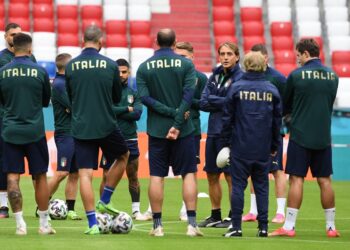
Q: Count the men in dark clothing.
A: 11